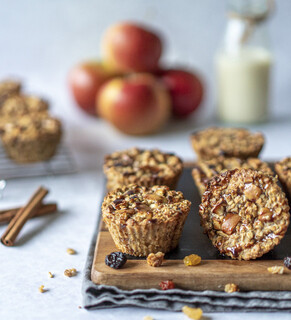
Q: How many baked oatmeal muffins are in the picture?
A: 9